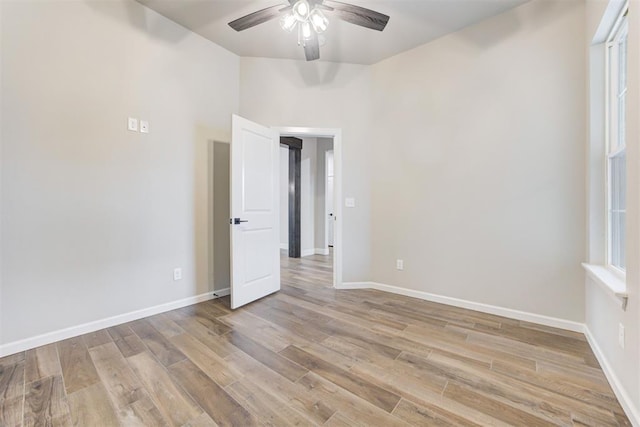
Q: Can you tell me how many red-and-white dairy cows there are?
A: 0